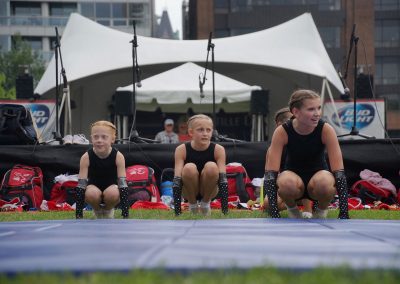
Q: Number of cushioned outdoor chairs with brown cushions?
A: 0